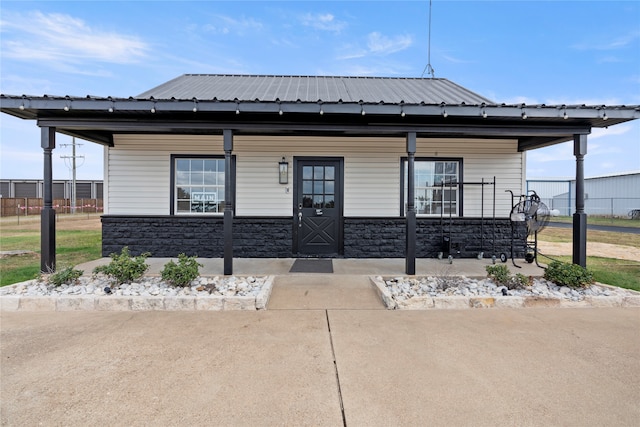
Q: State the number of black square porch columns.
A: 4